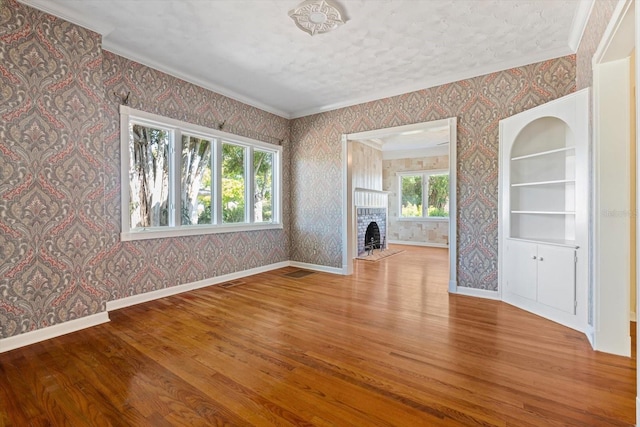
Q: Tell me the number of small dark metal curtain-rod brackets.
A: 3